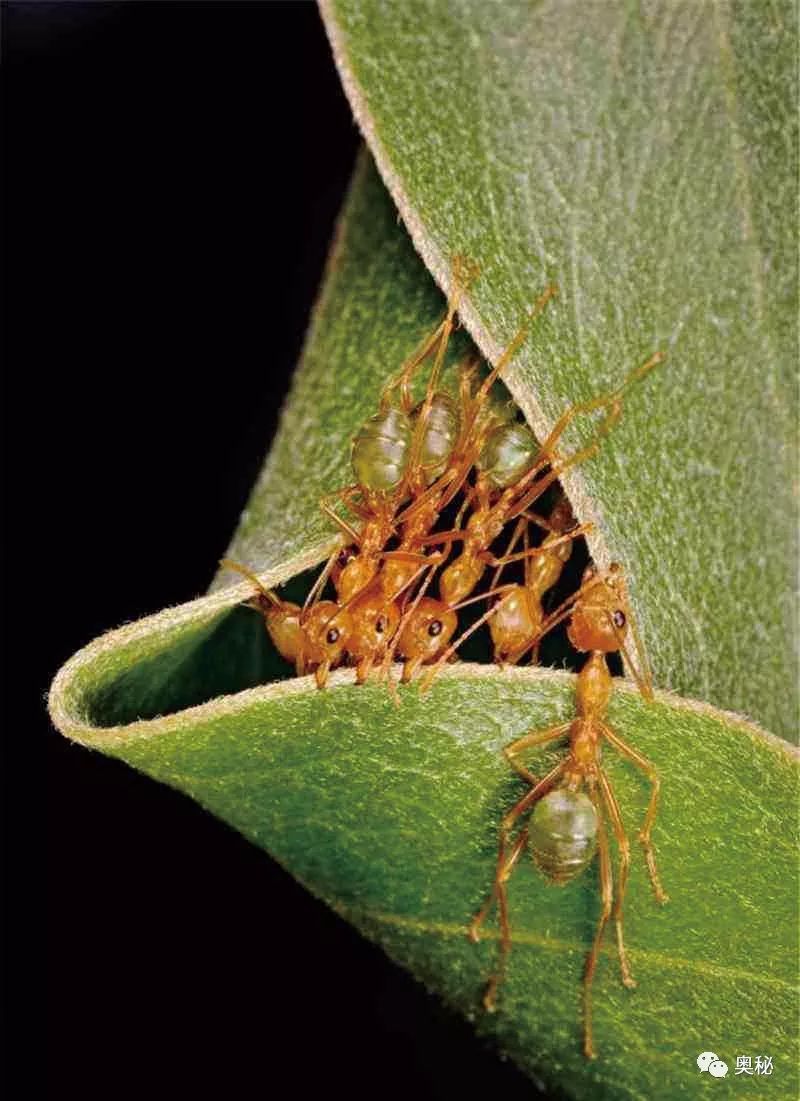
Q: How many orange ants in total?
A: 6